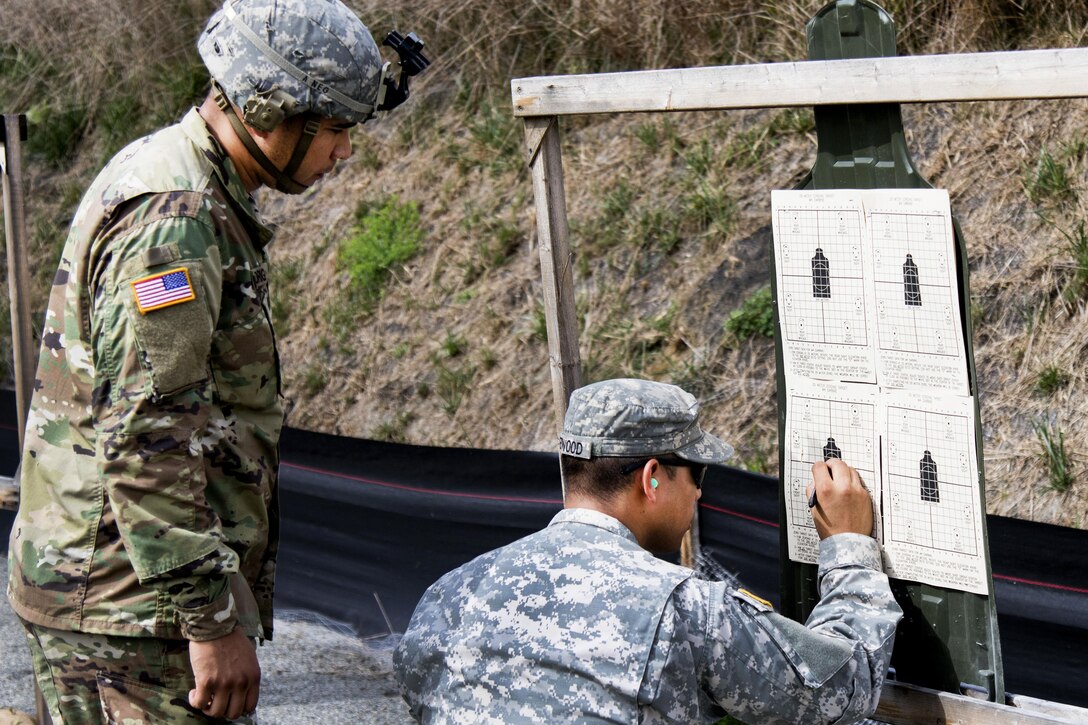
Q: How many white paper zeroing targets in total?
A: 4